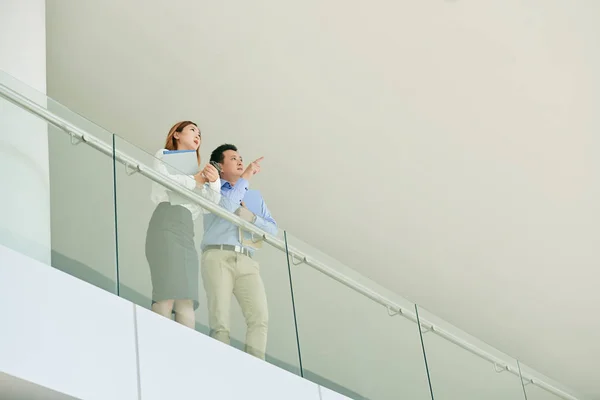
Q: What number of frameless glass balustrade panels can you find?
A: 5